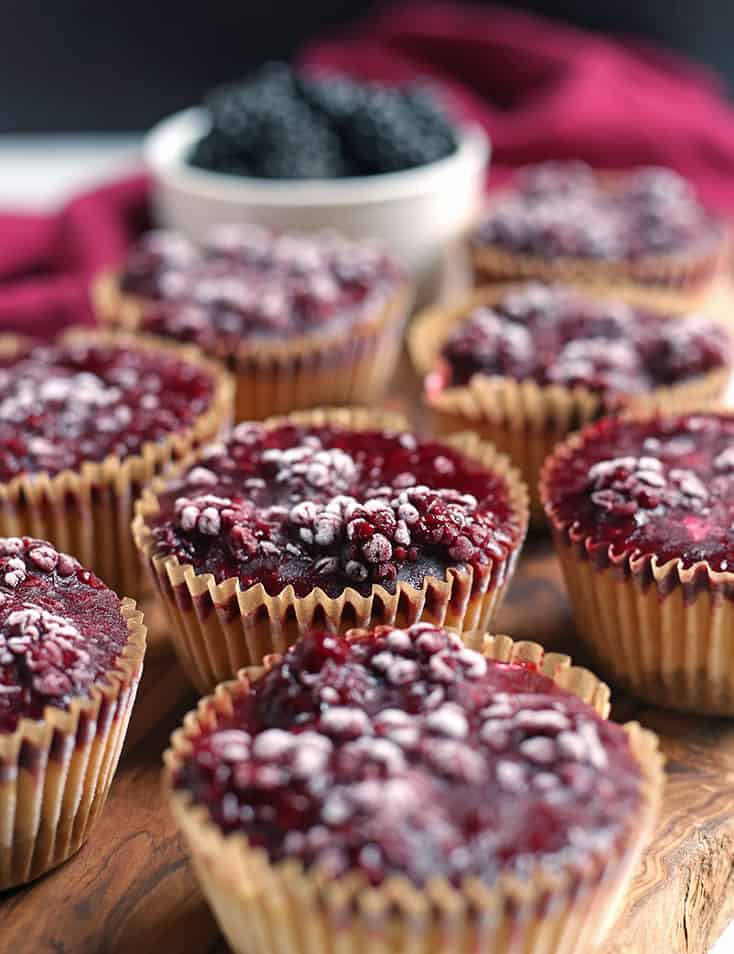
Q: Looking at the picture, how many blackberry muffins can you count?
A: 8